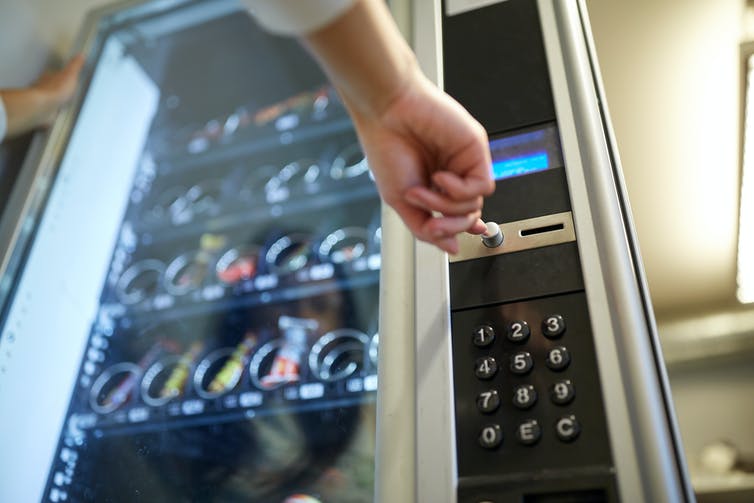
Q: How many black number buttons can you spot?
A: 10